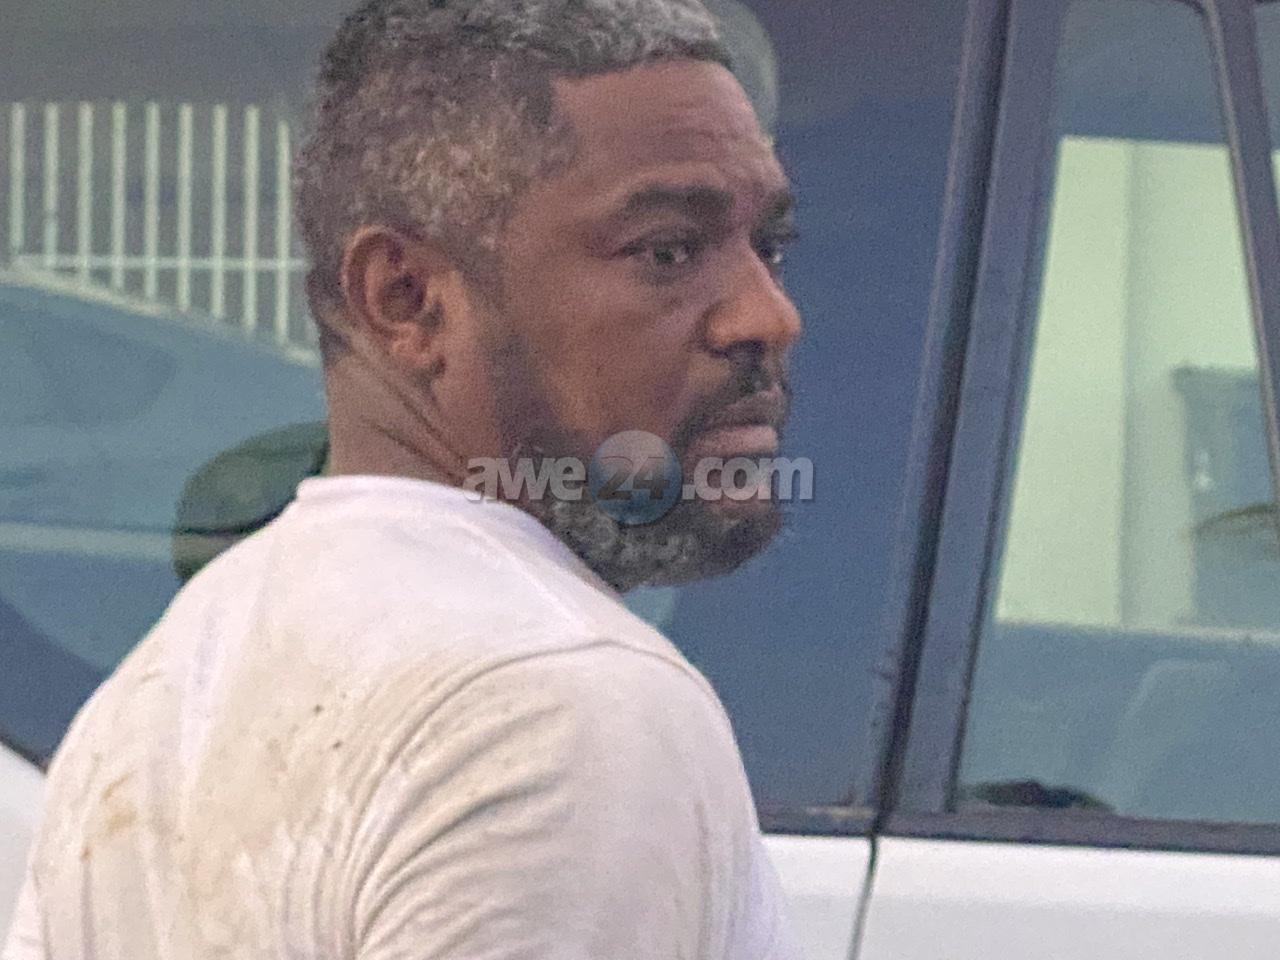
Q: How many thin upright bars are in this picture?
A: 9